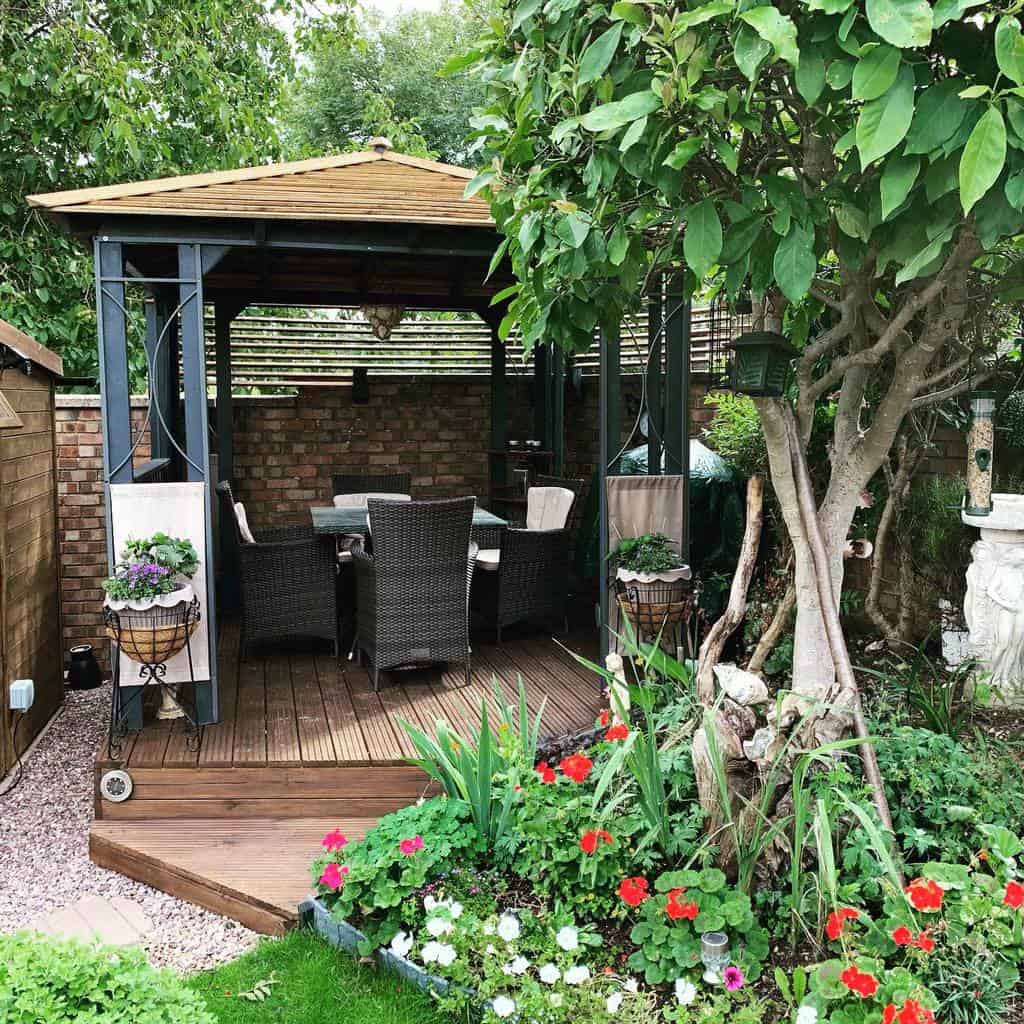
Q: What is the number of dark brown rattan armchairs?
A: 4